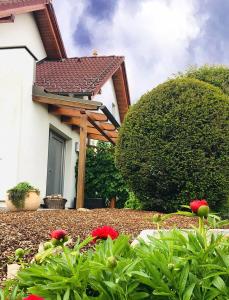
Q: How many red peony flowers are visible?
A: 4